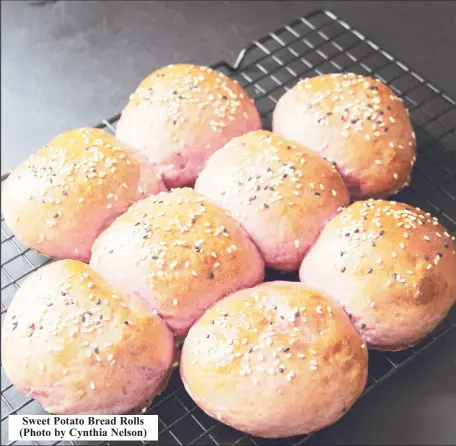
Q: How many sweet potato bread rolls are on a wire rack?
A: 8